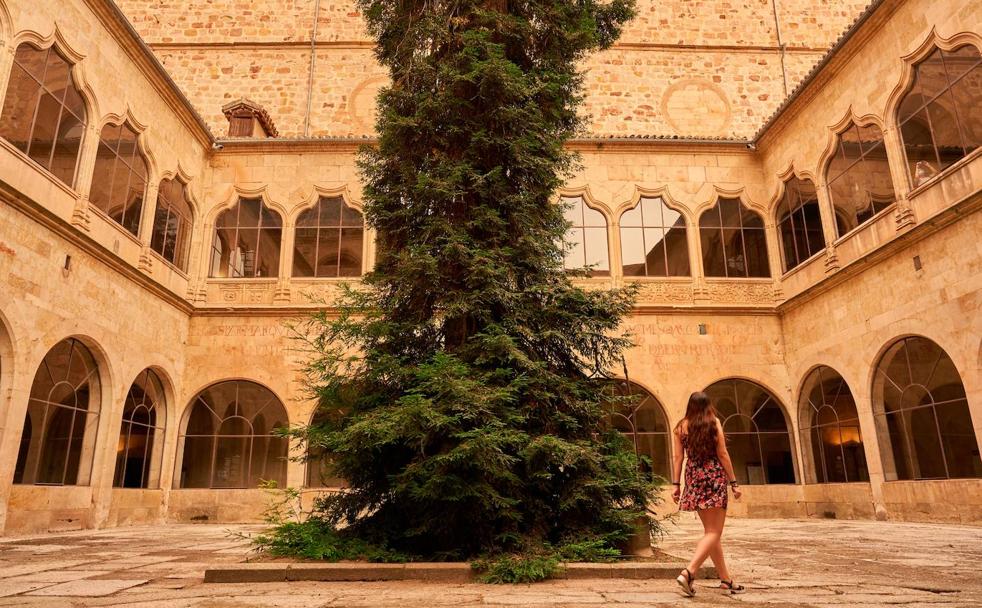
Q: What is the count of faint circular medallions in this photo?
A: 2